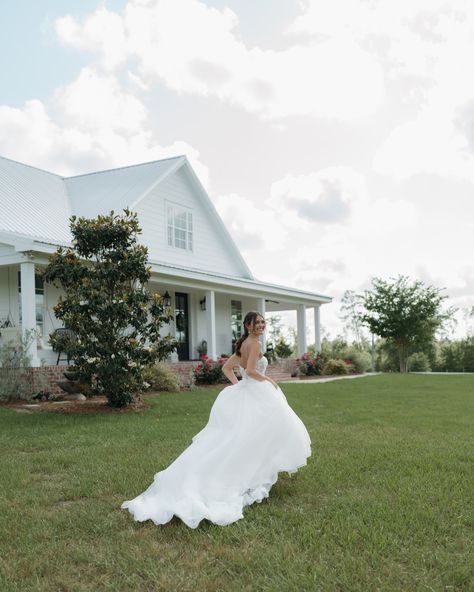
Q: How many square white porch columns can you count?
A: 5